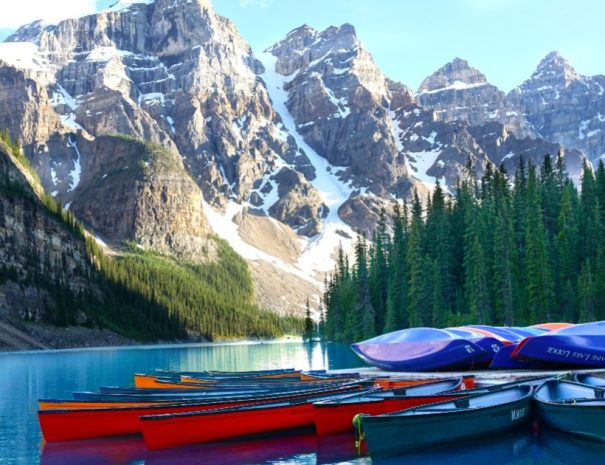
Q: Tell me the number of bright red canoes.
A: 3